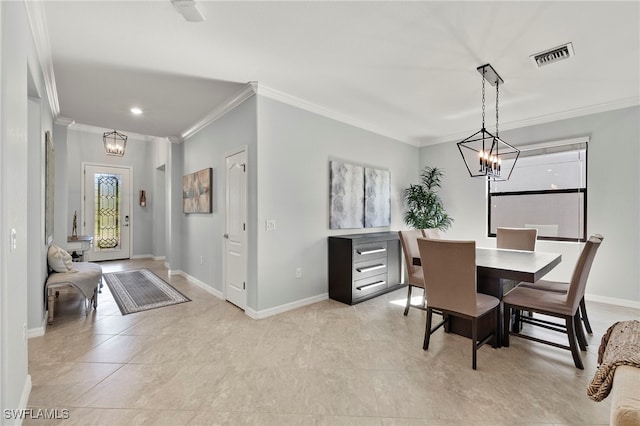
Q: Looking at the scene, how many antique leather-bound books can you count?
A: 0